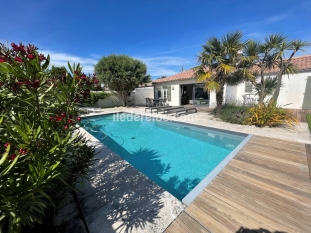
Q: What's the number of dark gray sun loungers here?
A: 3